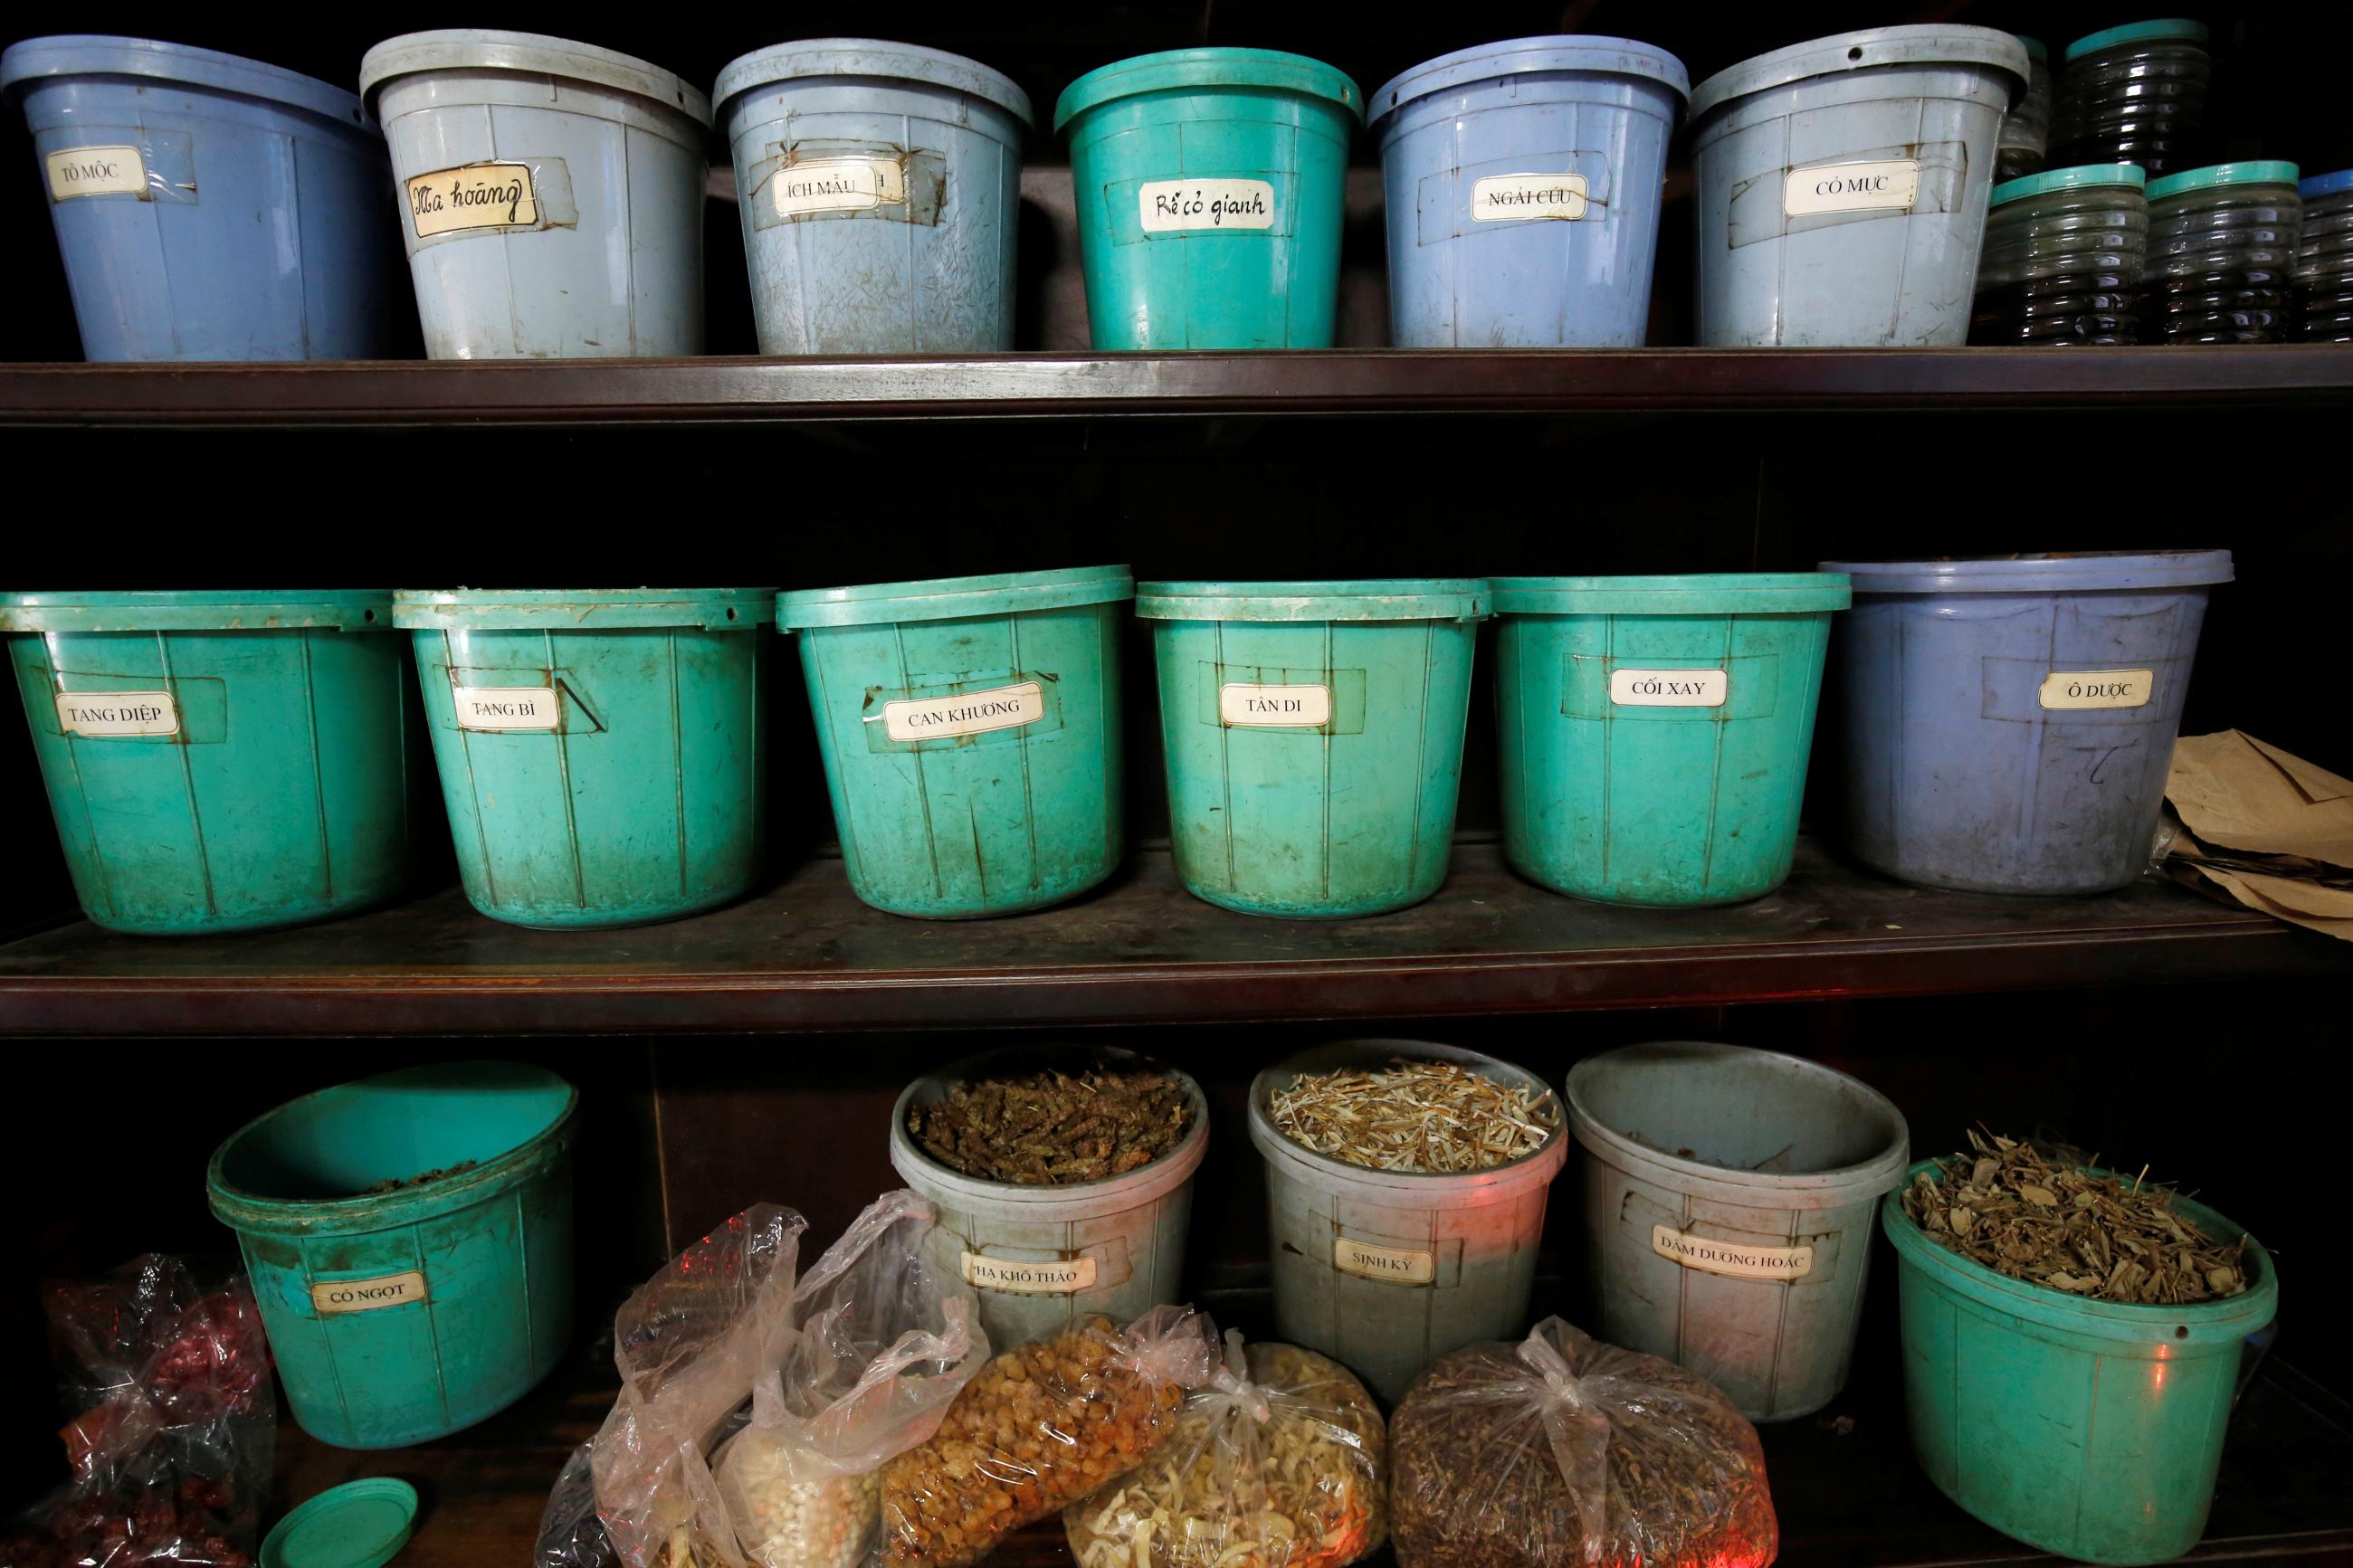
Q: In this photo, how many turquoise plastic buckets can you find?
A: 8